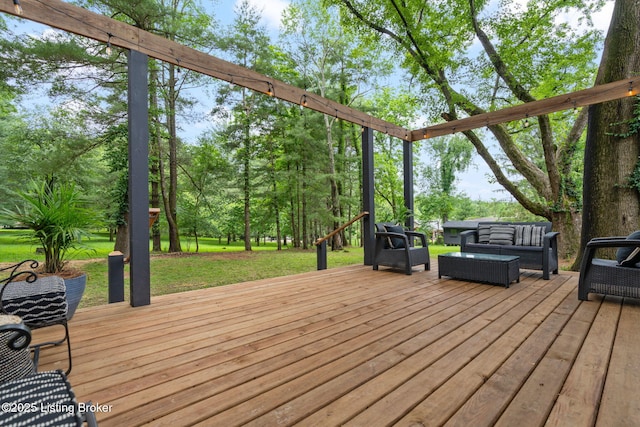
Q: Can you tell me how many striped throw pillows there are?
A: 4